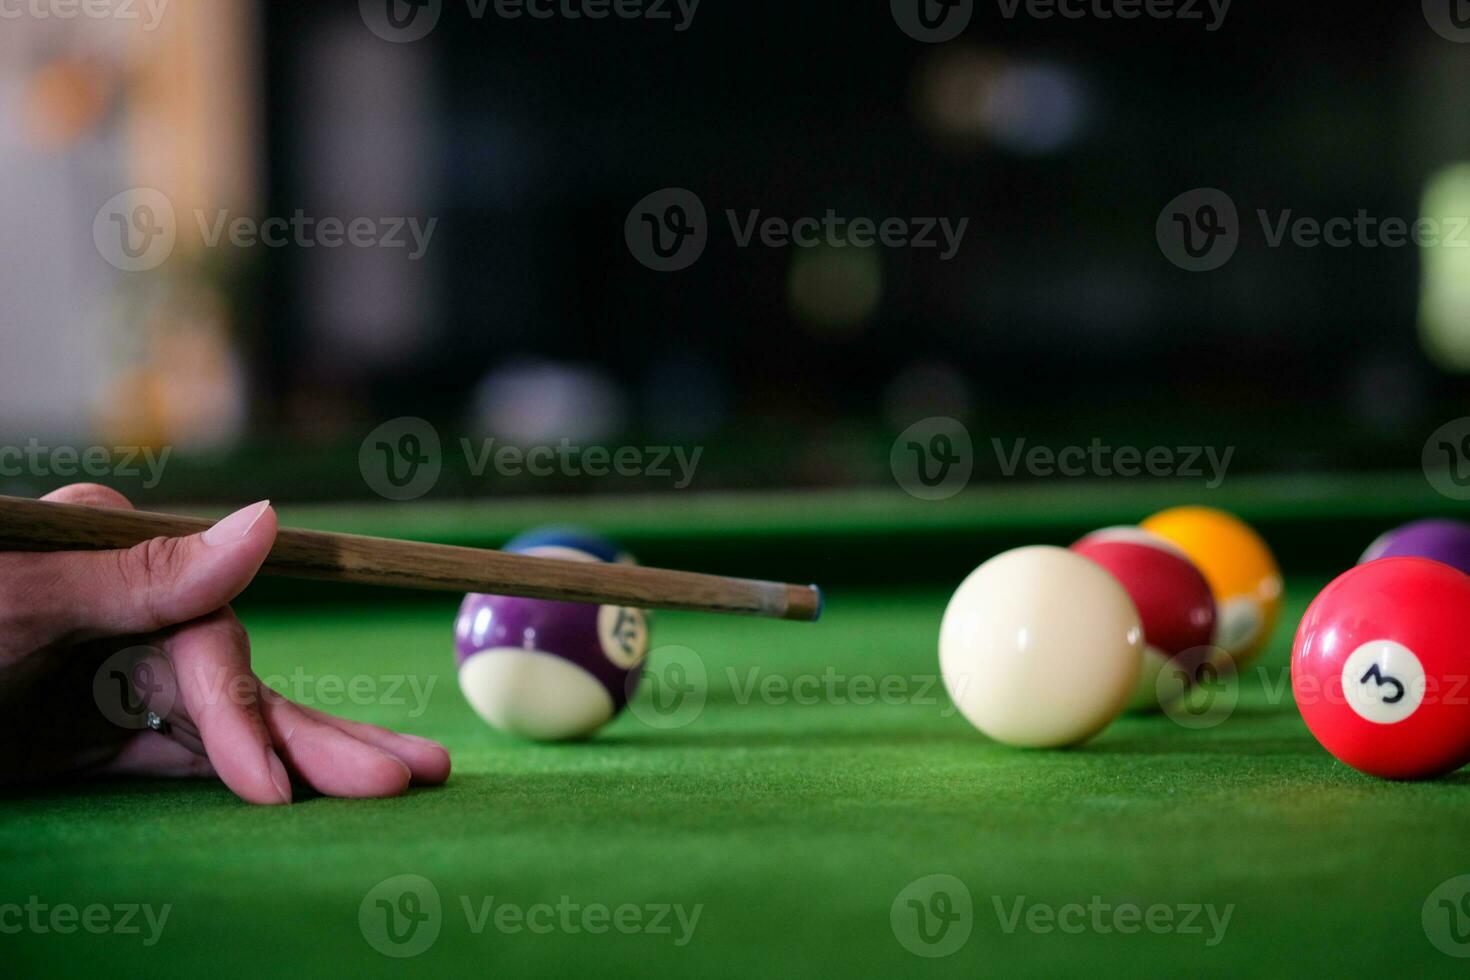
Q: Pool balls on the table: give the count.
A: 7